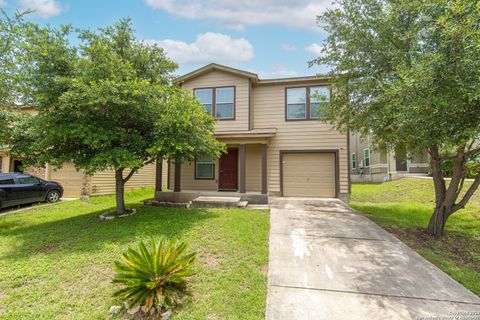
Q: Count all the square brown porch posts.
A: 4